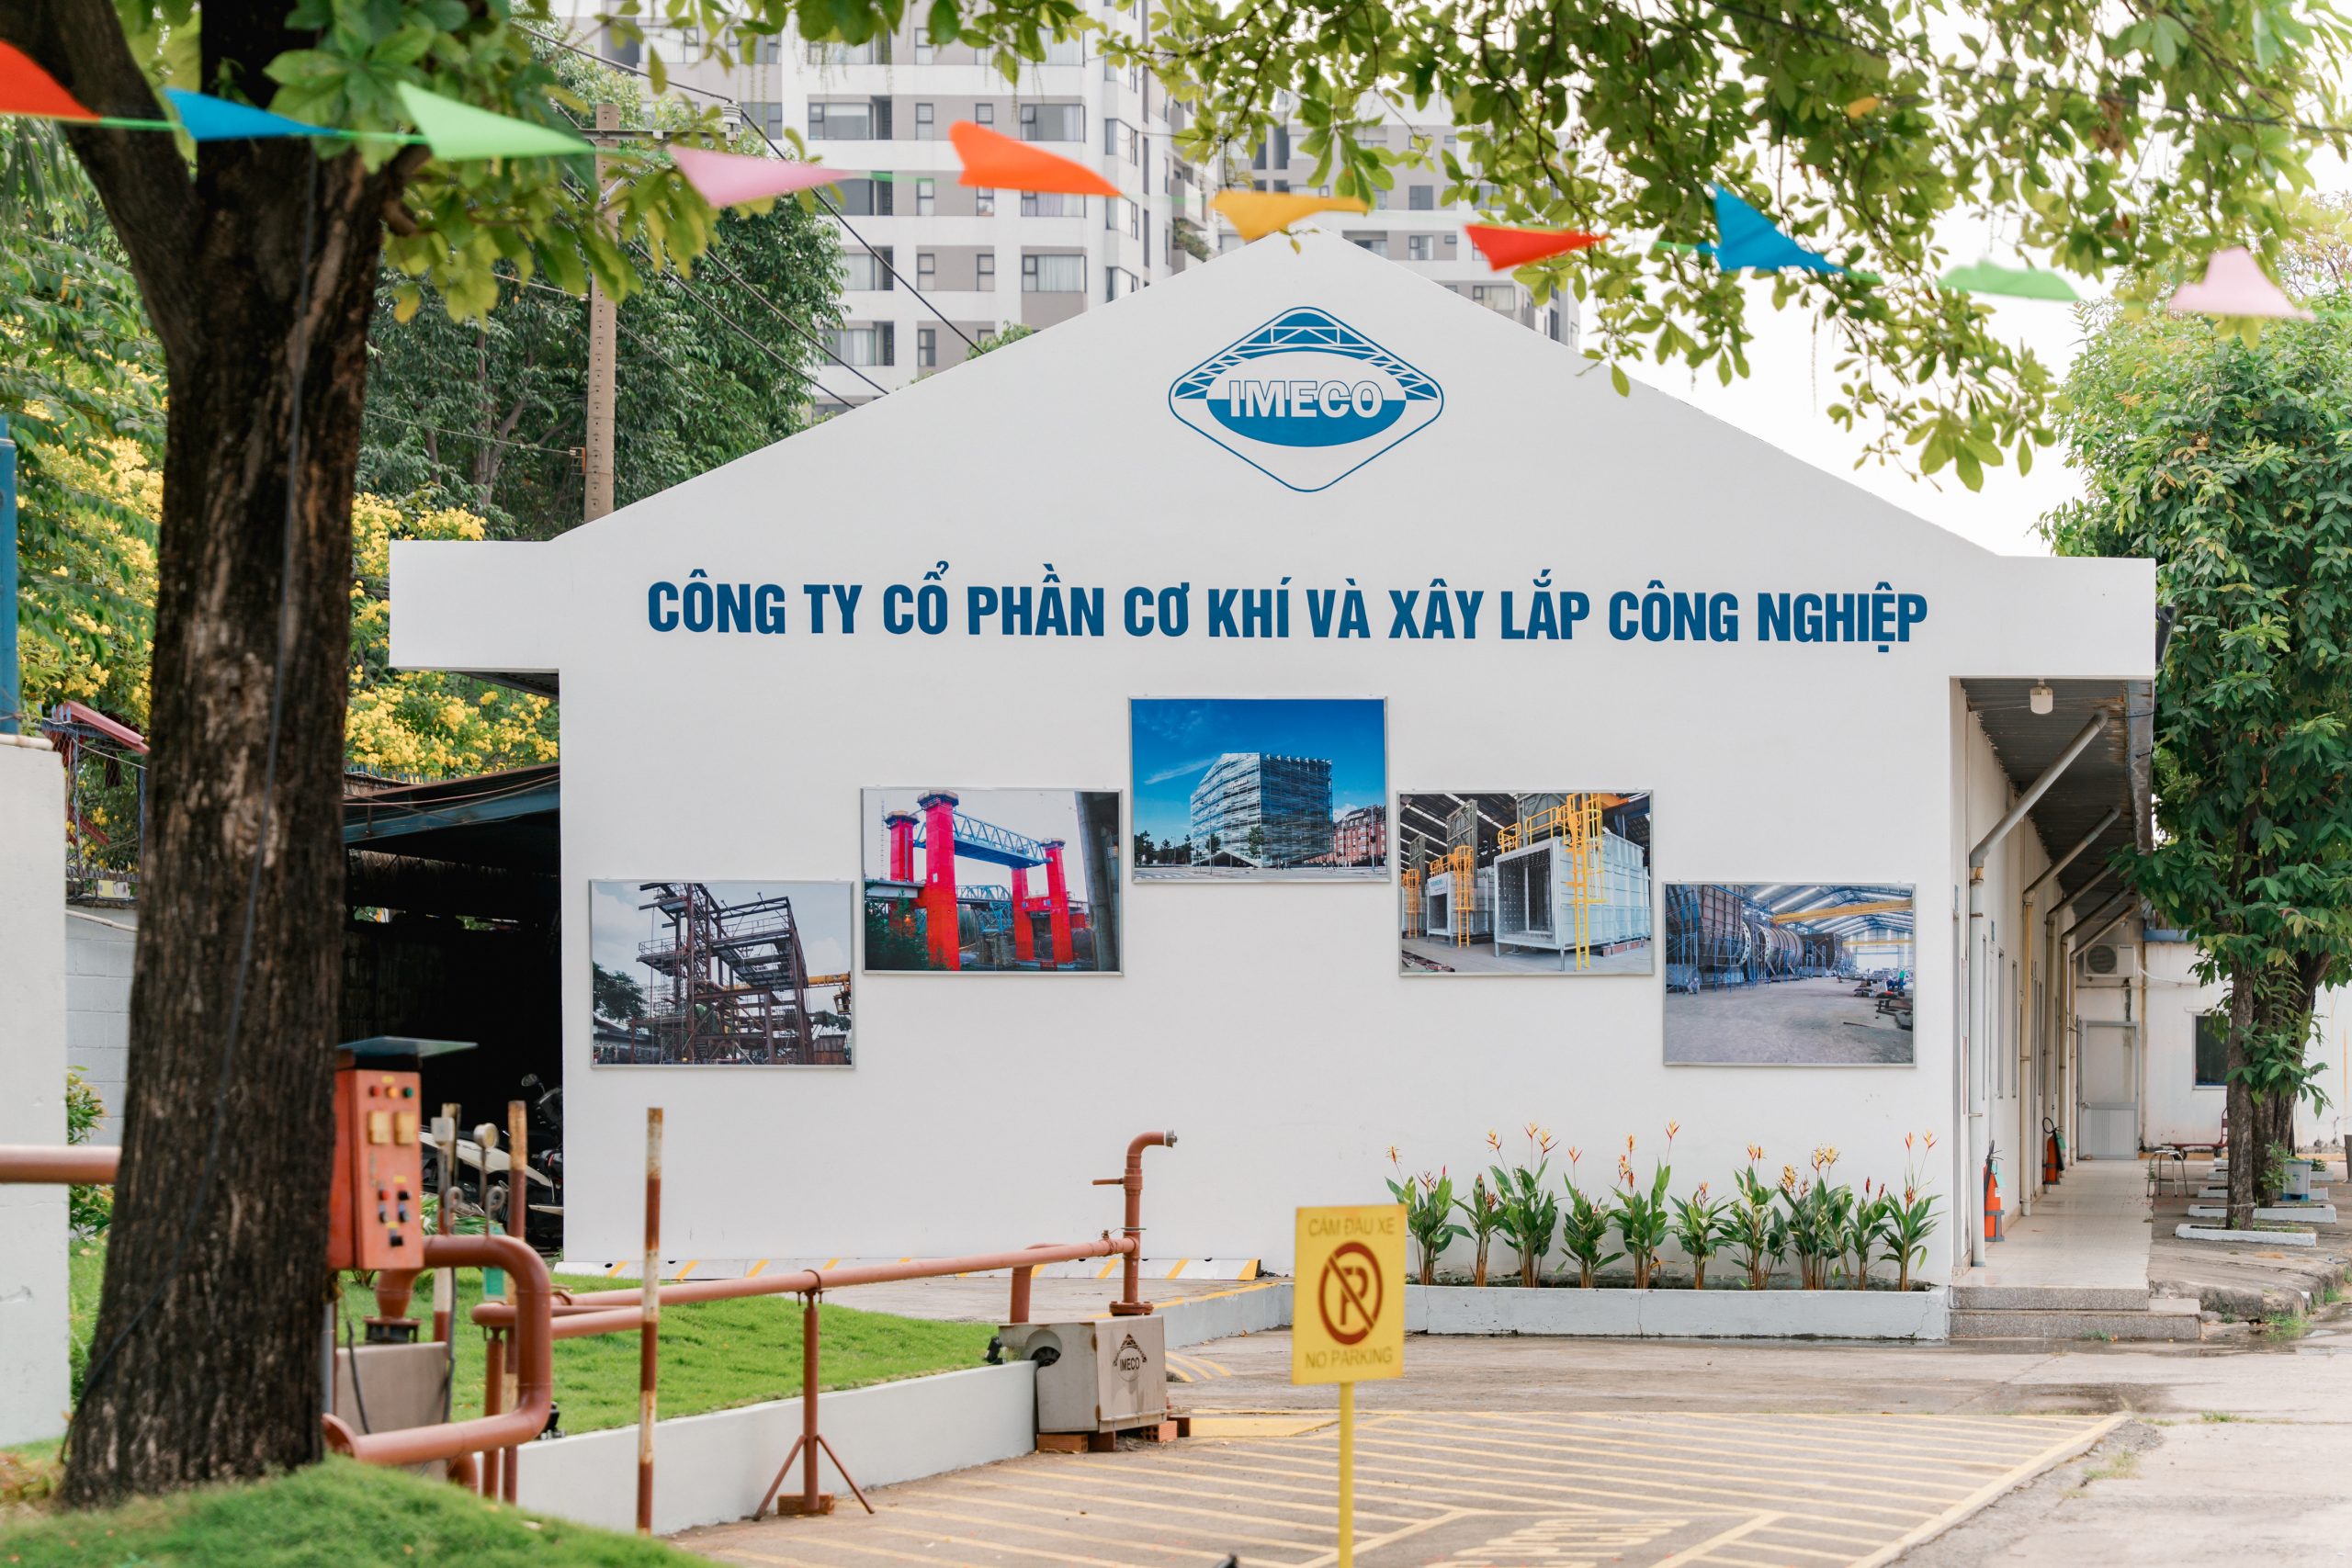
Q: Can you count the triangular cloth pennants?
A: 10